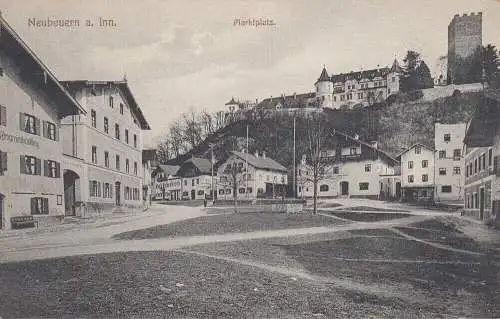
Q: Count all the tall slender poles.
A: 3